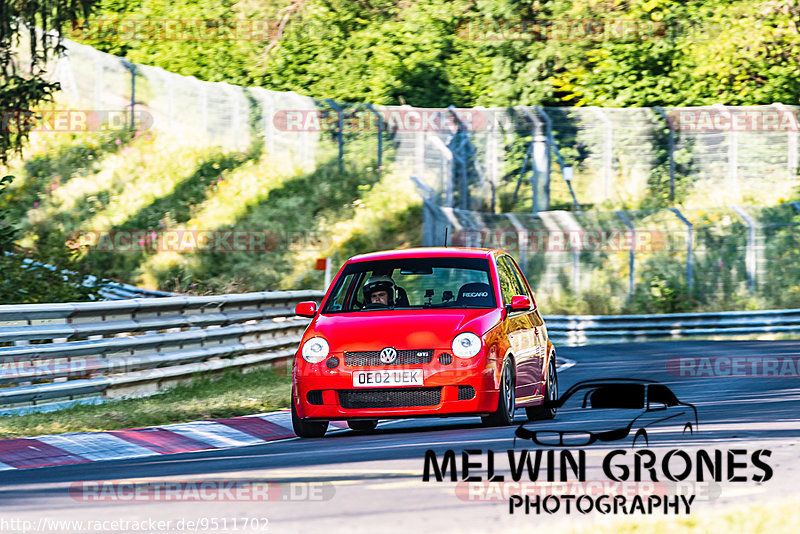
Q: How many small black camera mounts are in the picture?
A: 2